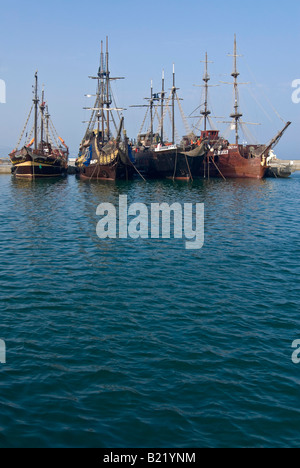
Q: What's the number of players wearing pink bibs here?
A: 0